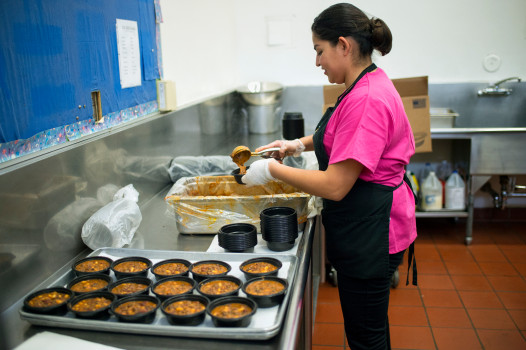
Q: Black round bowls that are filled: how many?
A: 15